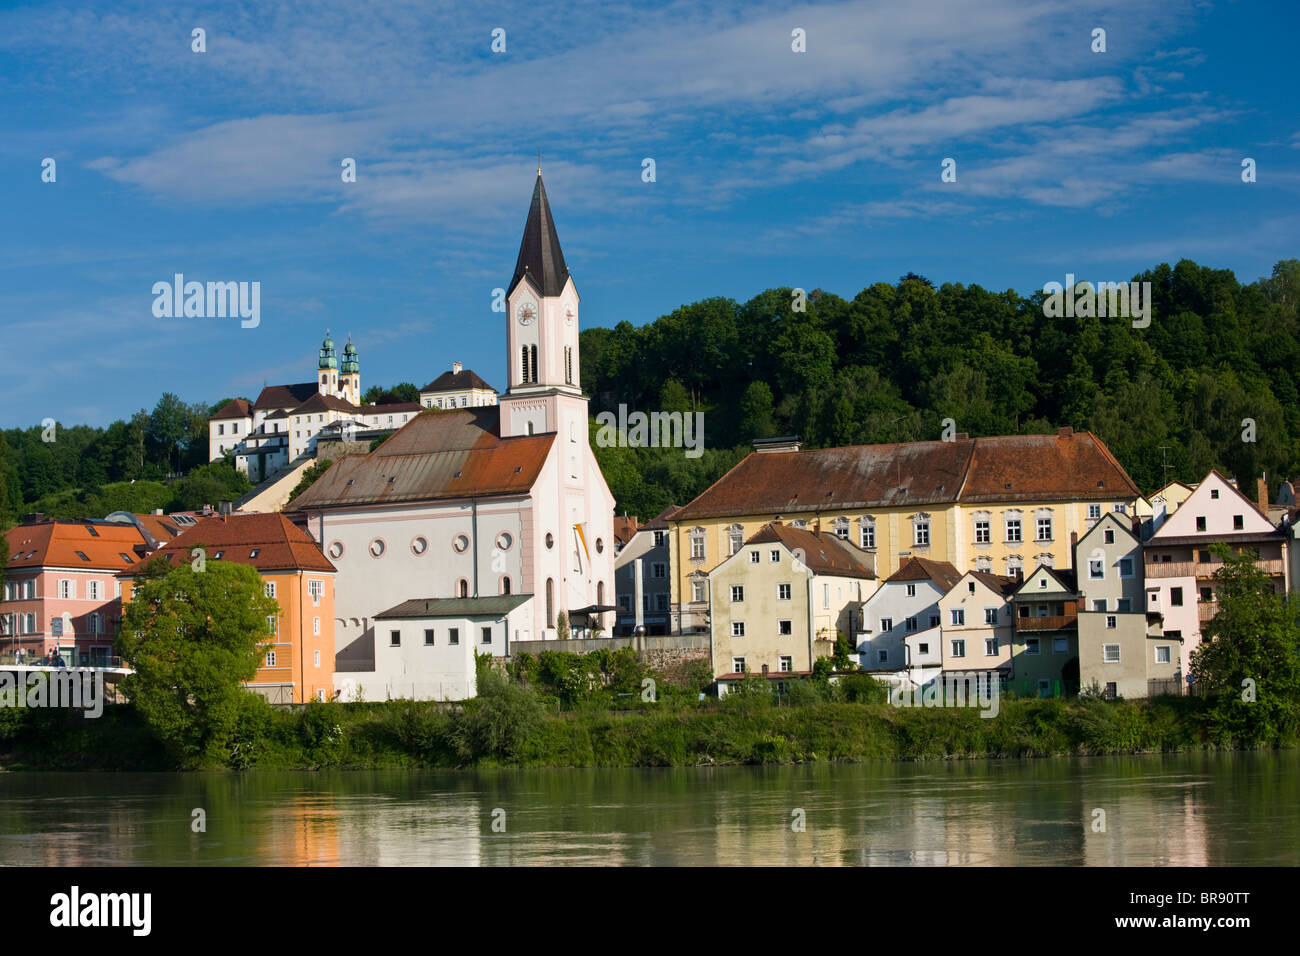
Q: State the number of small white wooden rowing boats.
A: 0